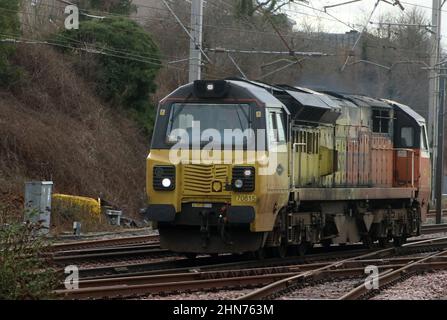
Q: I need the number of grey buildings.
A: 1